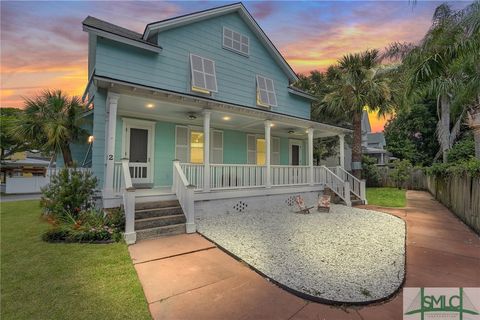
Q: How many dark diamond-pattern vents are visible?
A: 2